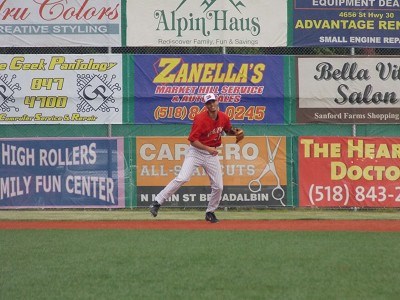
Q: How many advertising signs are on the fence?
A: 9